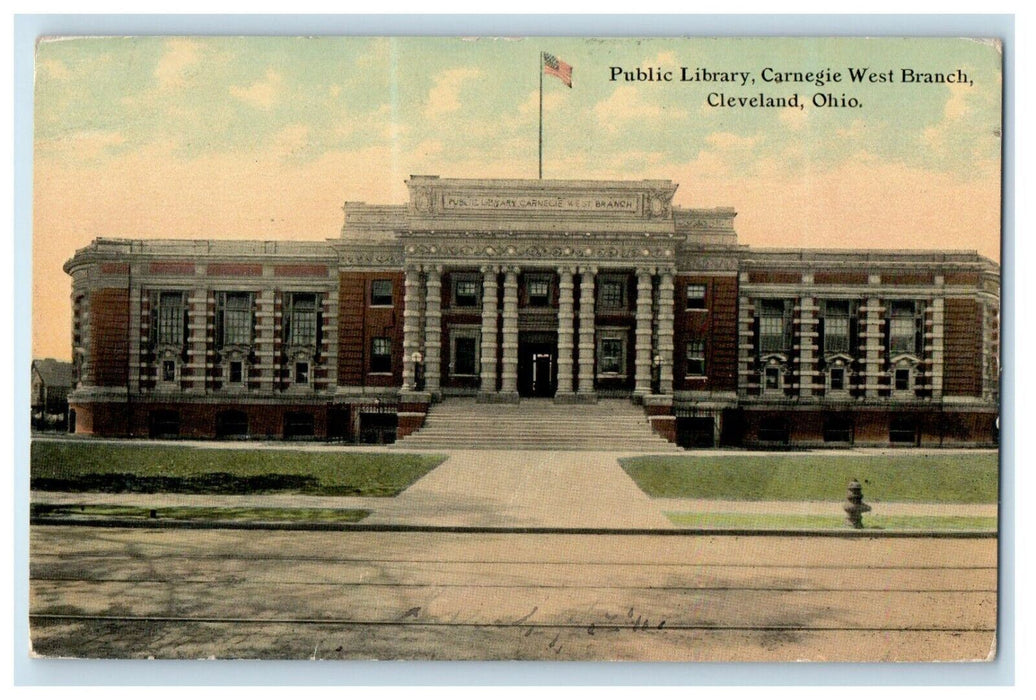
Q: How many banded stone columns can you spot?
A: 8